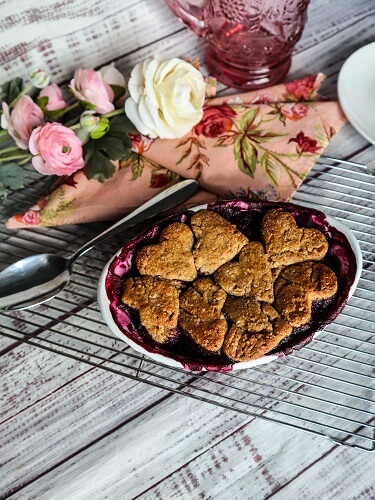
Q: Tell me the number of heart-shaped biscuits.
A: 8